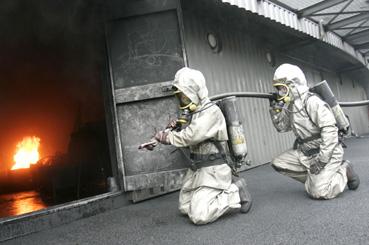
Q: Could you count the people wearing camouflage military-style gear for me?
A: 0